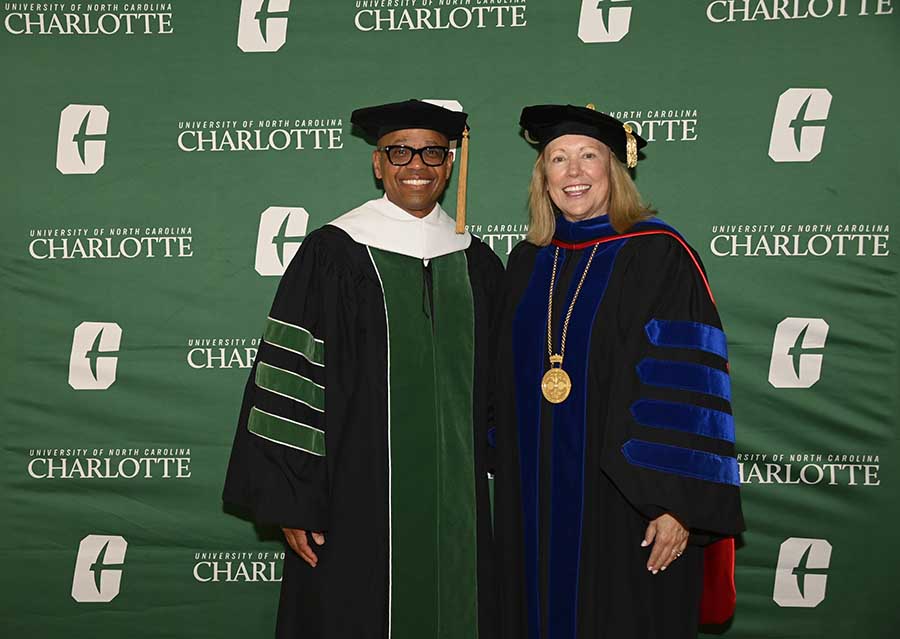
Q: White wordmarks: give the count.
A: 12